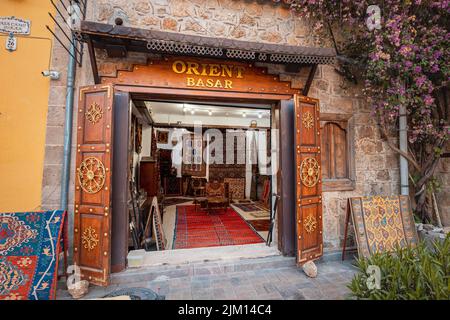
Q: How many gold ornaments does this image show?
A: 6